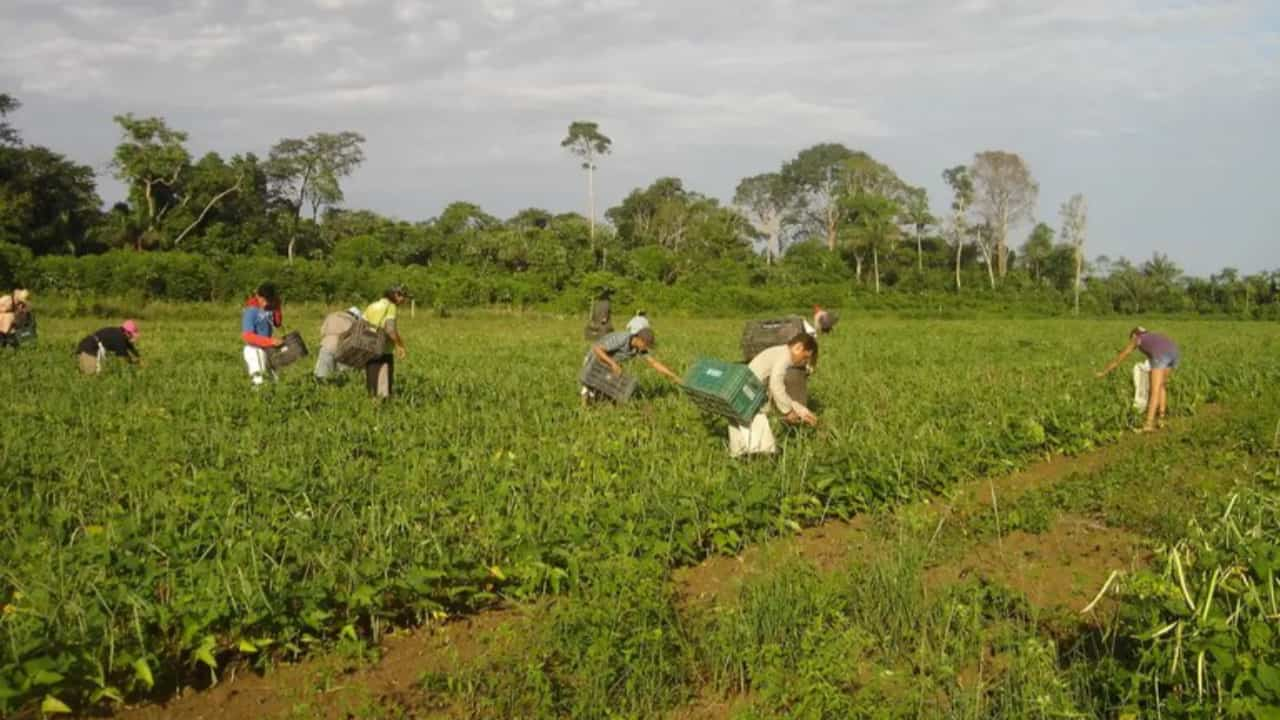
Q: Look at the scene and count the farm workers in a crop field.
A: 11